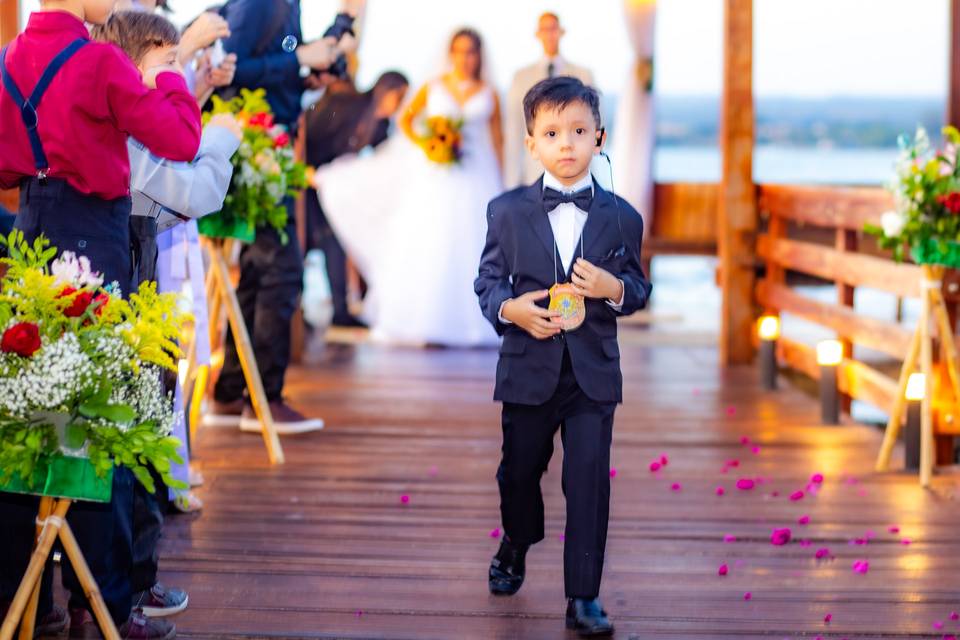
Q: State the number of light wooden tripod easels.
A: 3